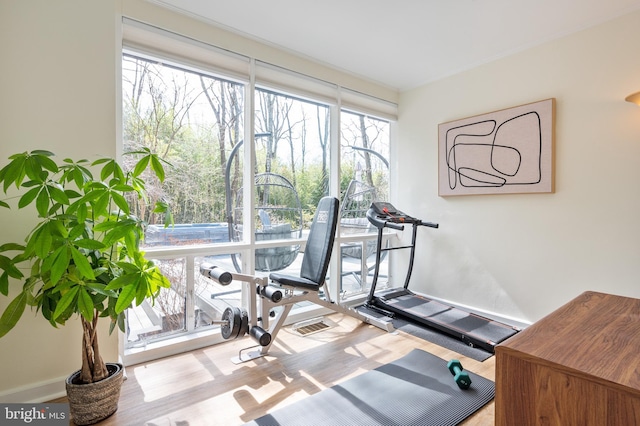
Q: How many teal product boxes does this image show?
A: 0